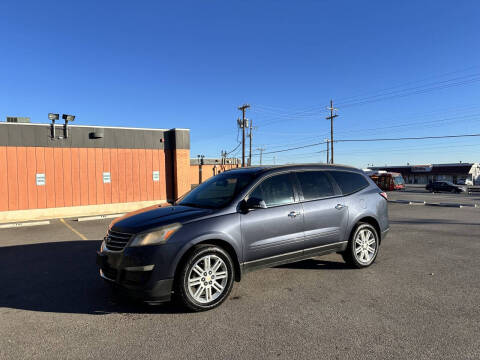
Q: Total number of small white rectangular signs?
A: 3